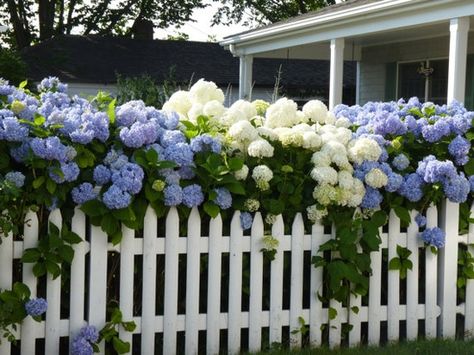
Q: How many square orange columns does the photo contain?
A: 0